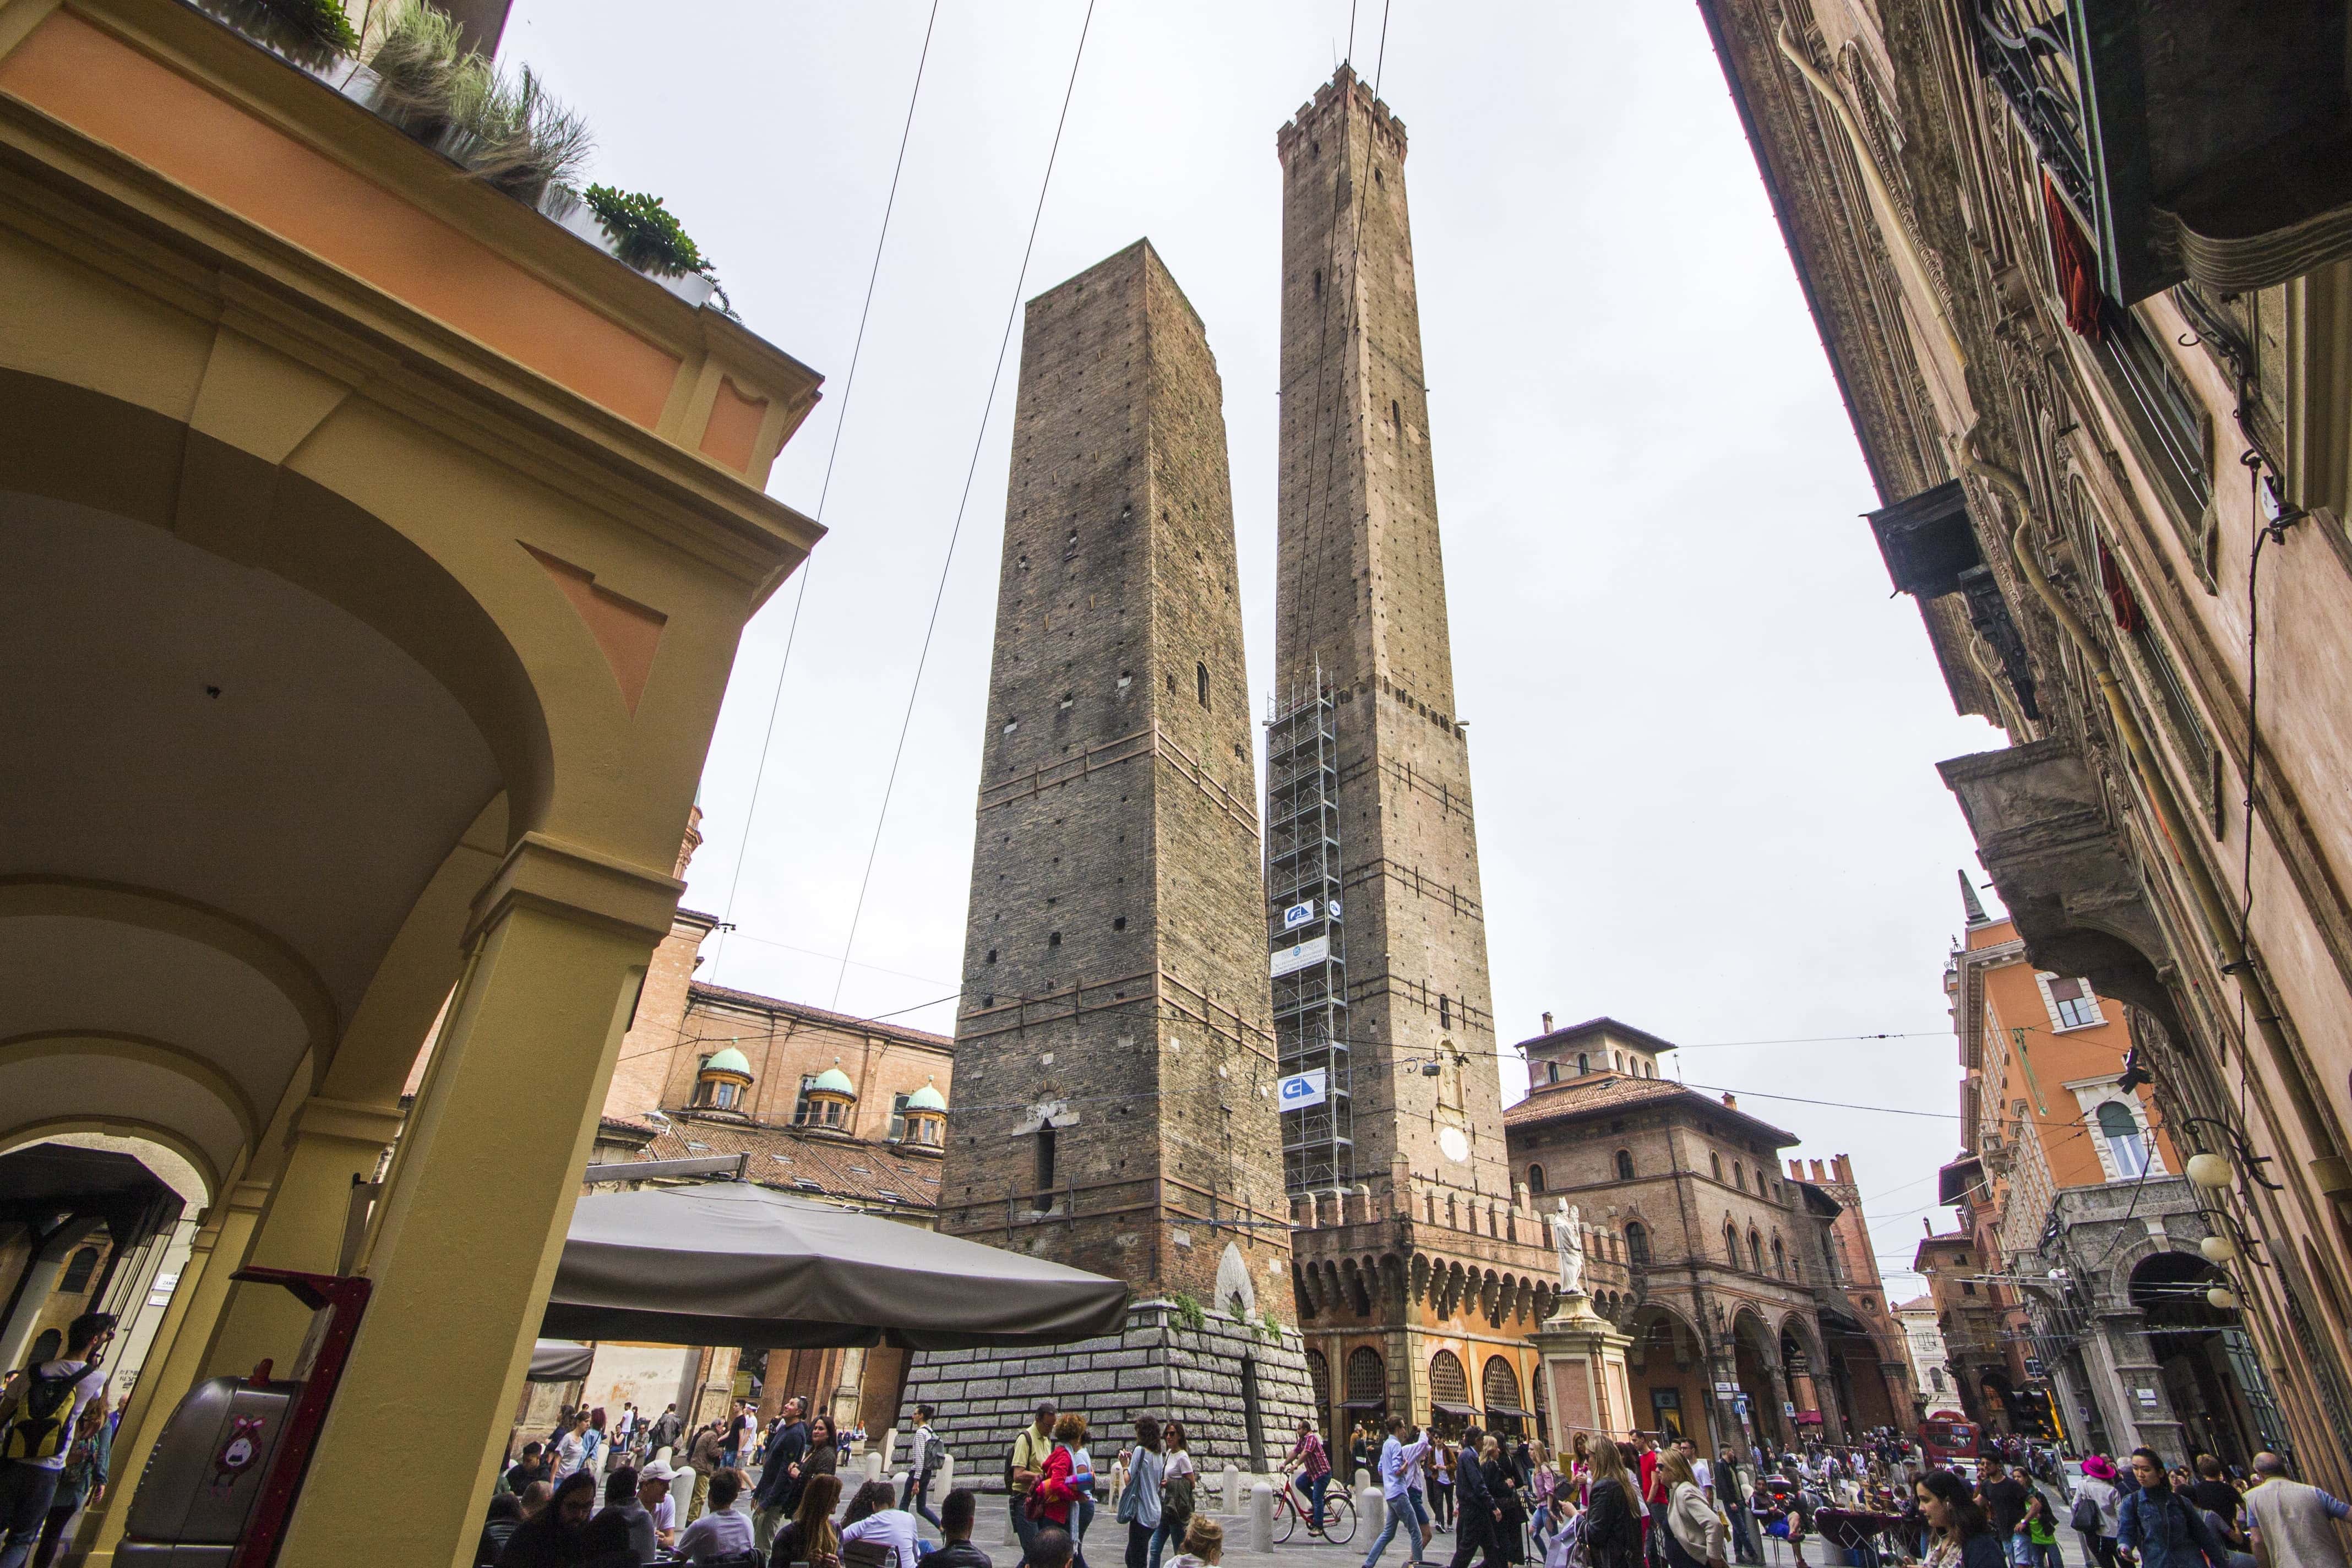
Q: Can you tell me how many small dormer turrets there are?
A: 3